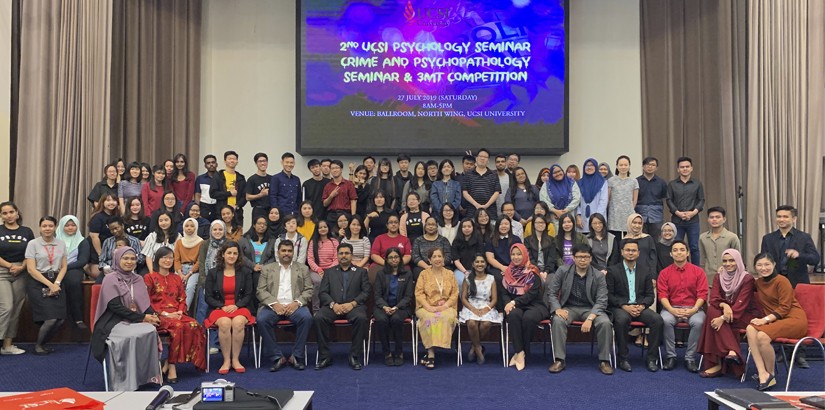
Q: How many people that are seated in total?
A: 14